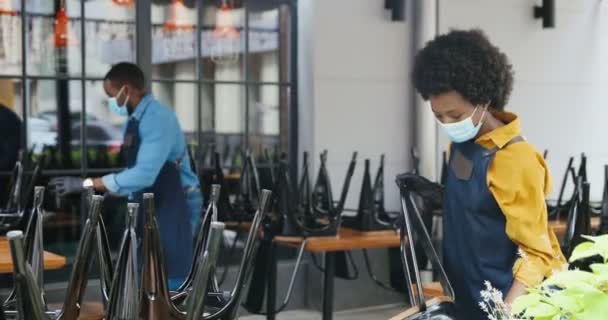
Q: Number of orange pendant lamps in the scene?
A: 5